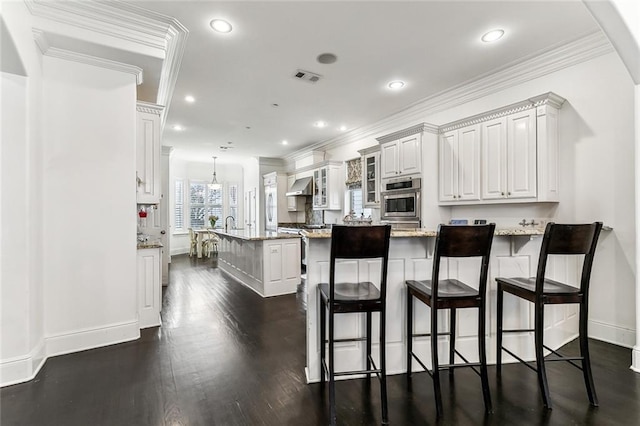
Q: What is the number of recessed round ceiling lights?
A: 8